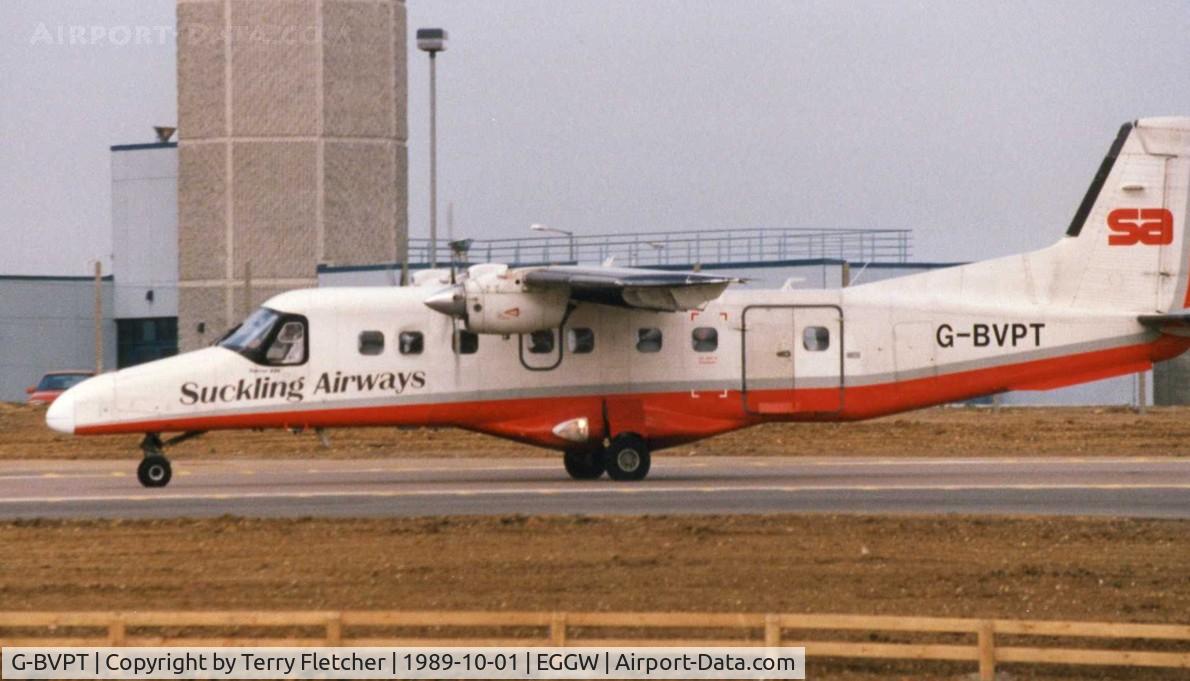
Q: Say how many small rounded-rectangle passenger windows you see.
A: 8